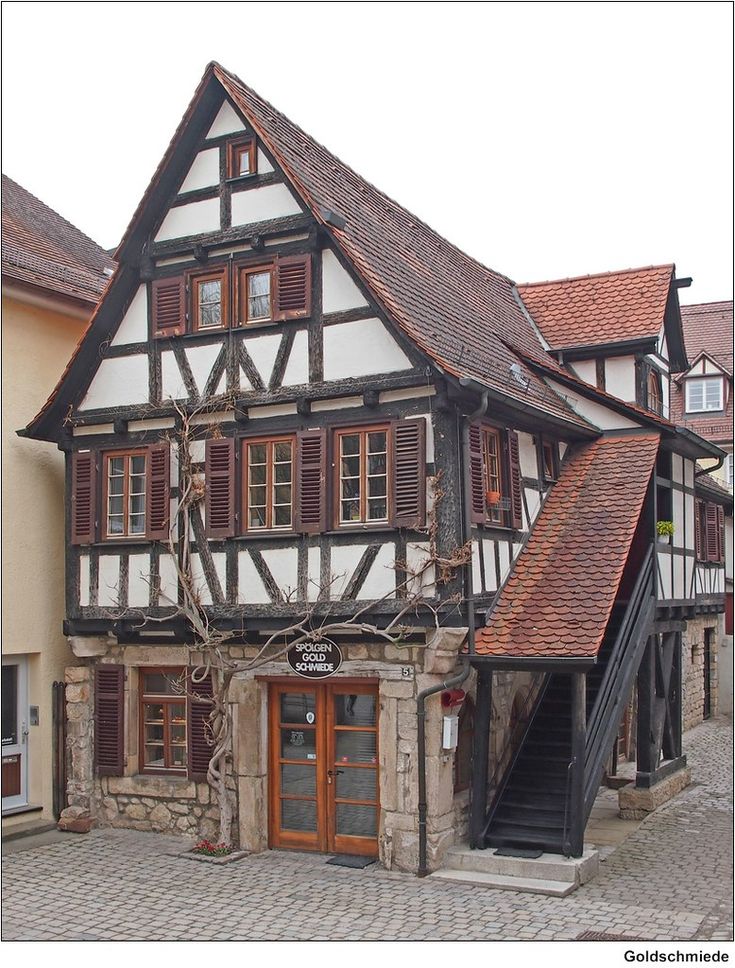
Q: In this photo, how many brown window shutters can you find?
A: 14